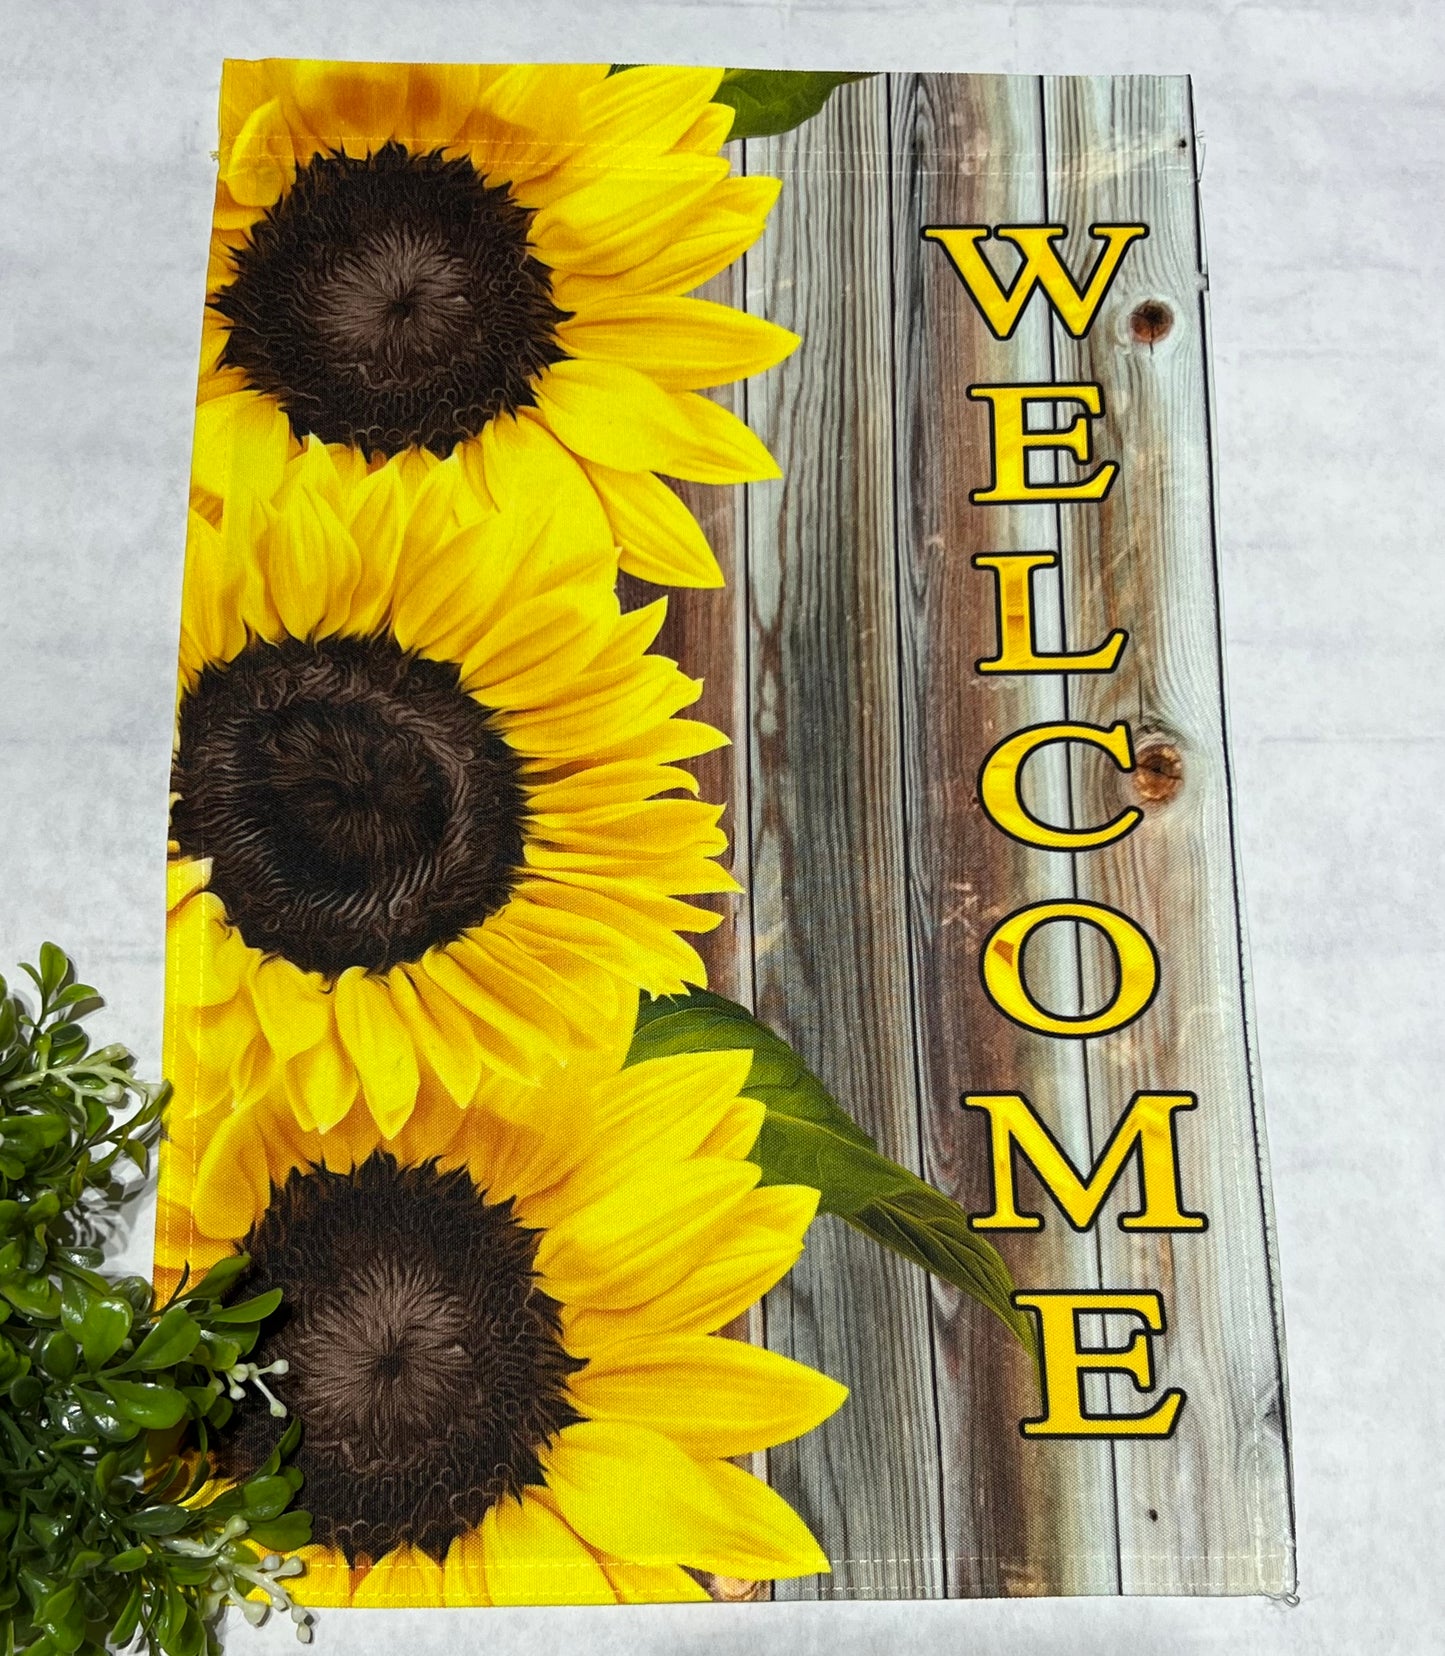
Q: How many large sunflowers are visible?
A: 3